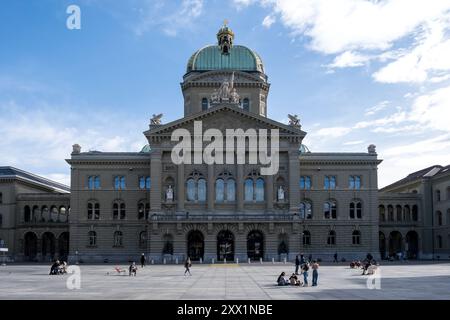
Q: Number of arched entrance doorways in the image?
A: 3